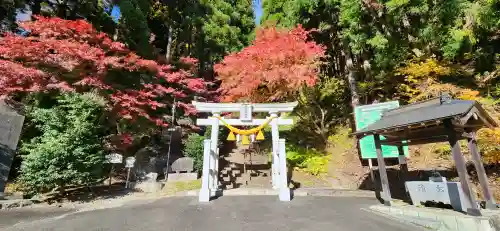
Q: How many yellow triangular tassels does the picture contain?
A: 3